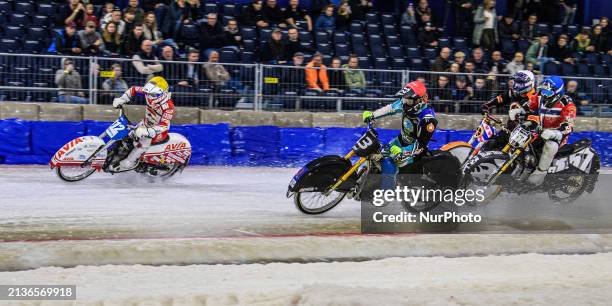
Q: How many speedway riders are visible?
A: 4